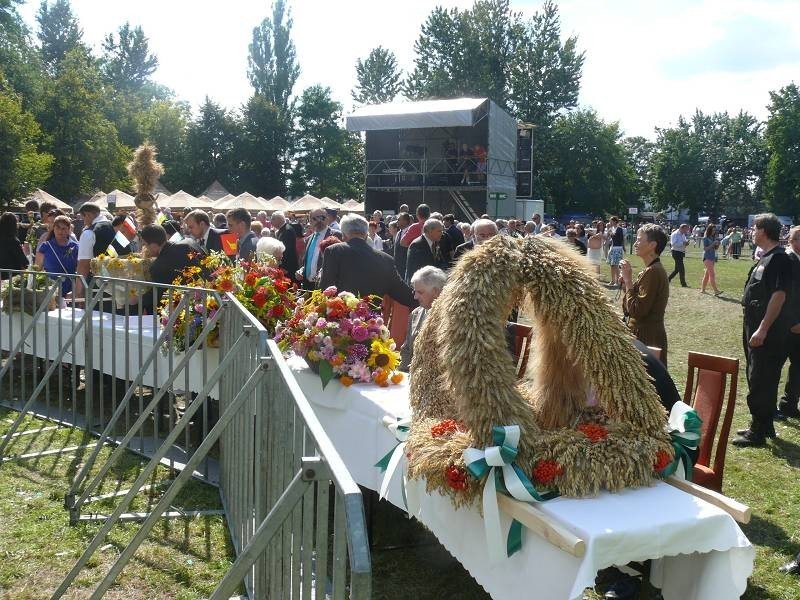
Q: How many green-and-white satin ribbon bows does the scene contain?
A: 3